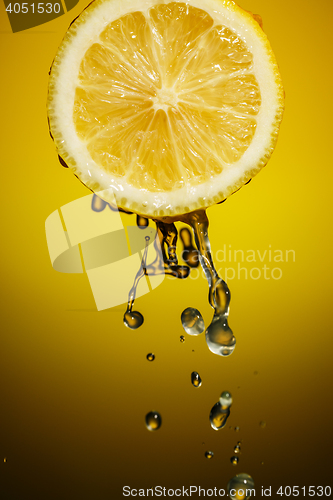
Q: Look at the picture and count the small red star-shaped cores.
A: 0